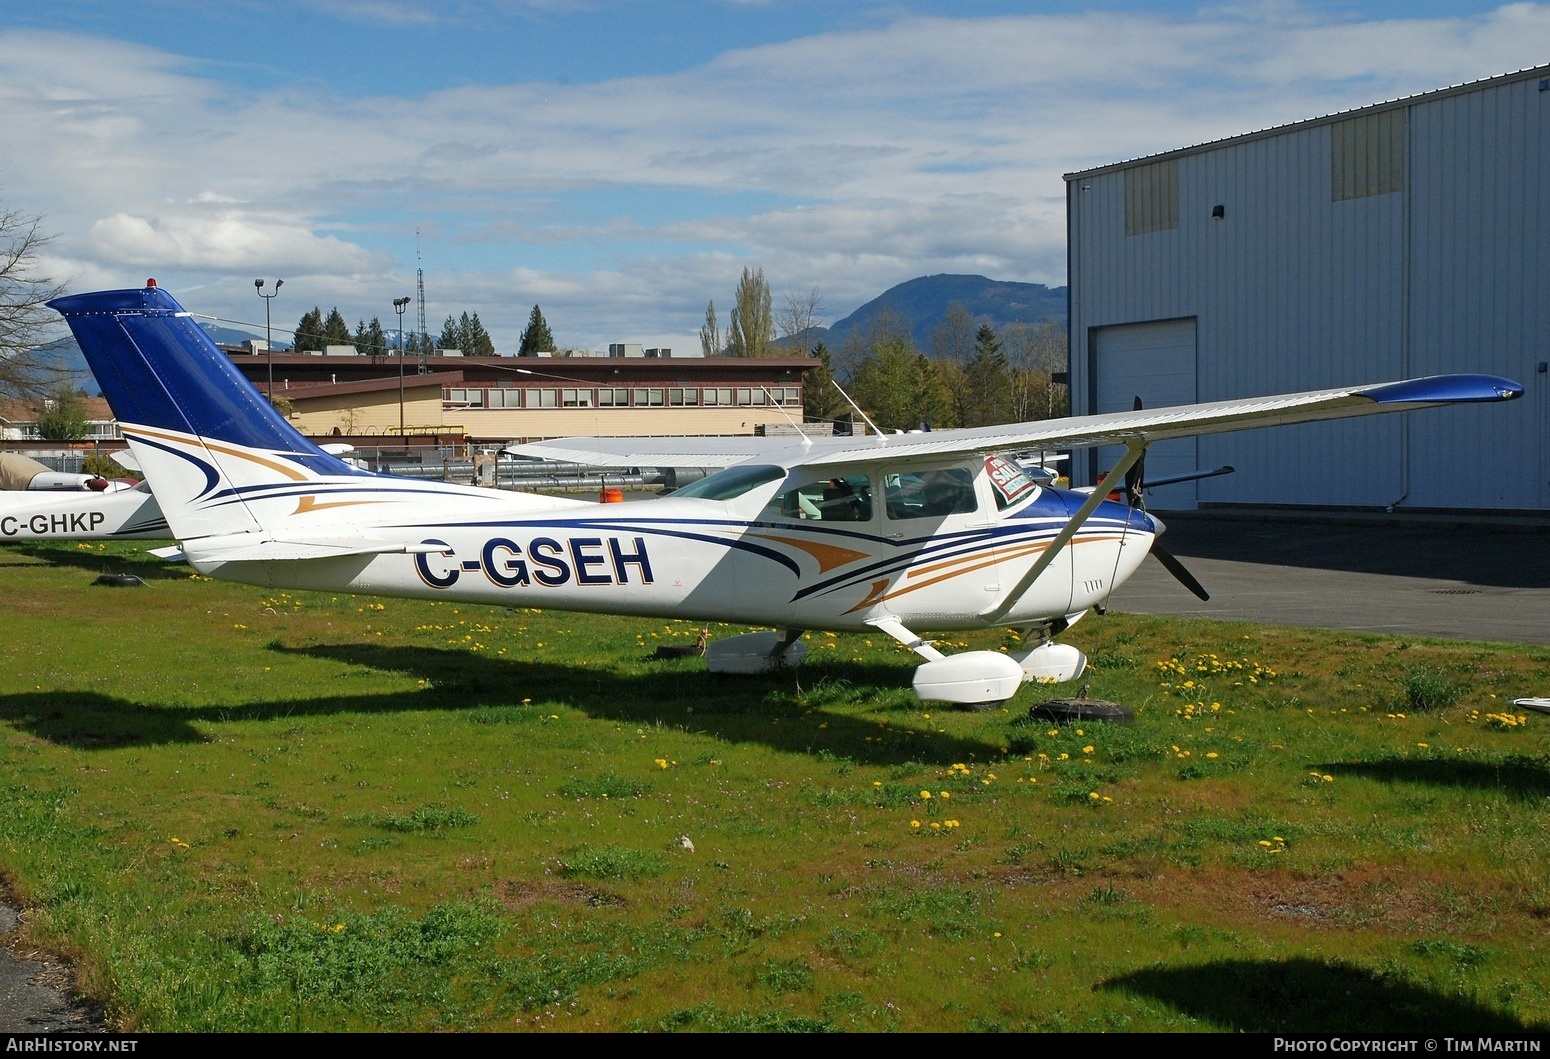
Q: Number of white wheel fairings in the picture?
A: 3